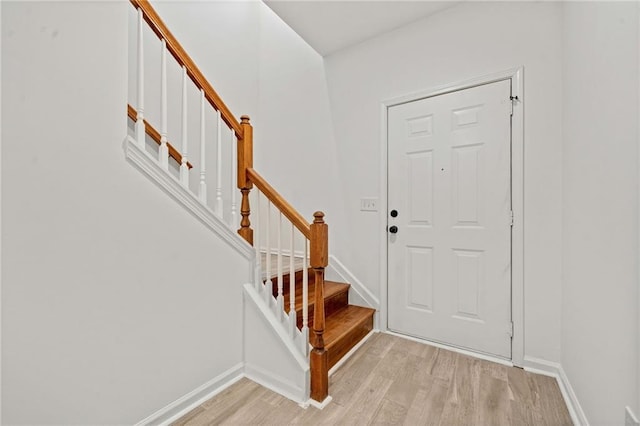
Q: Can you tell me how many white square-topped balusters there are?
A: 11